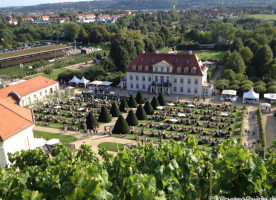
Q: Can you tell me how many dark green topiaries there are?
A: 12